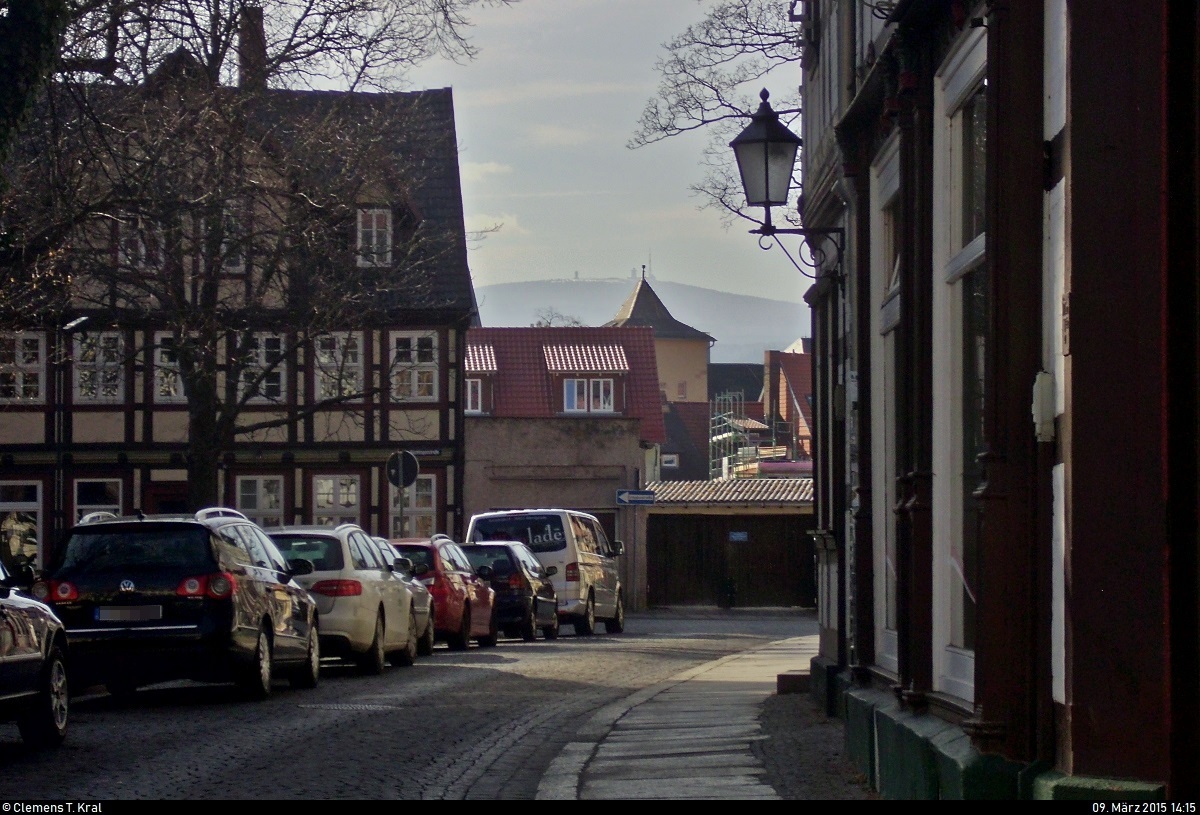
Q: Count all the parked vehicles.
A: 7